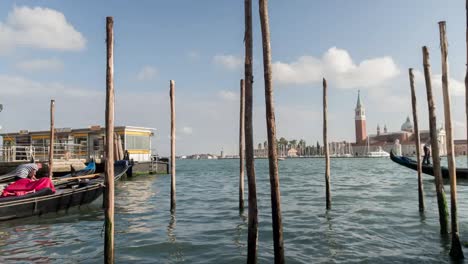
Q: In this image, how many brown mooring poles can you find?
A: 11